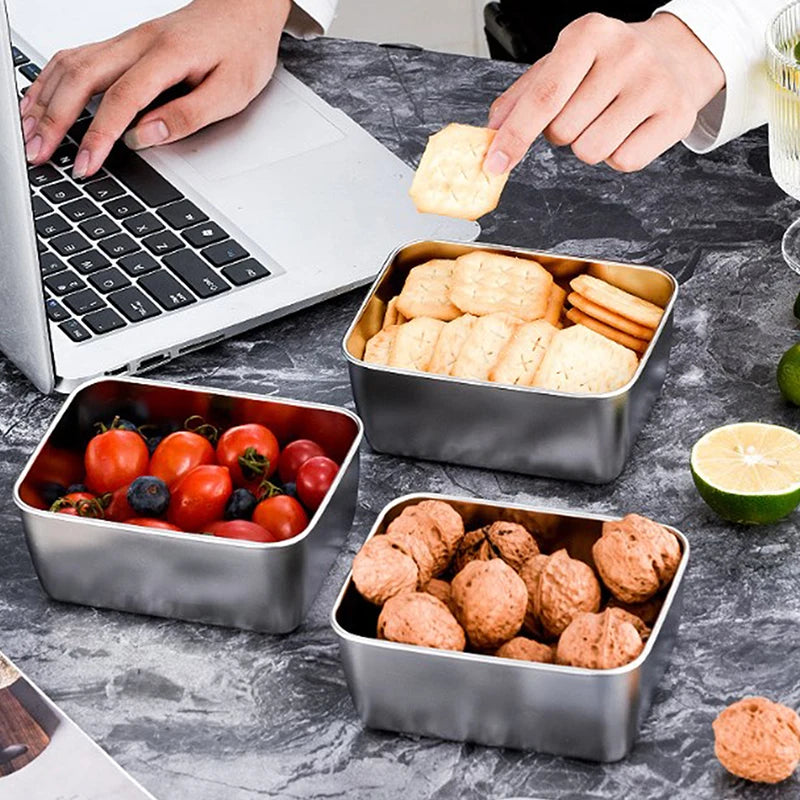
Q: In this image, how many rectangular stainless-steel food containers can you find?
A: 3